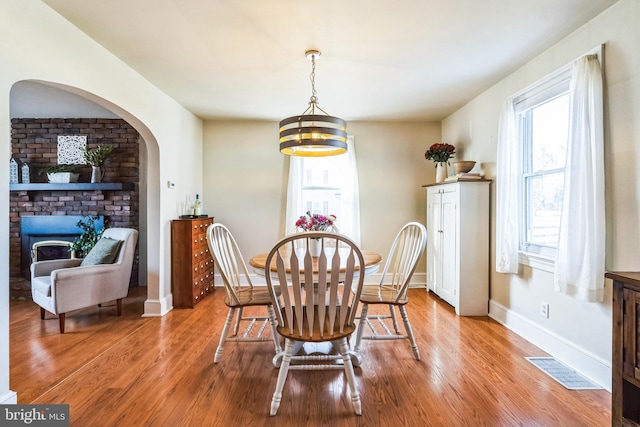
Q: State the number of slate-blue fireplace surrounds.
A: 1